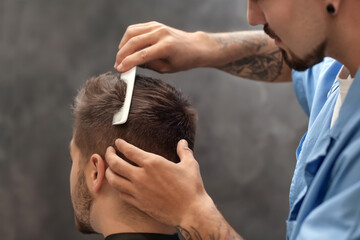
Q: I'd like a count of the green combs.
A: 0